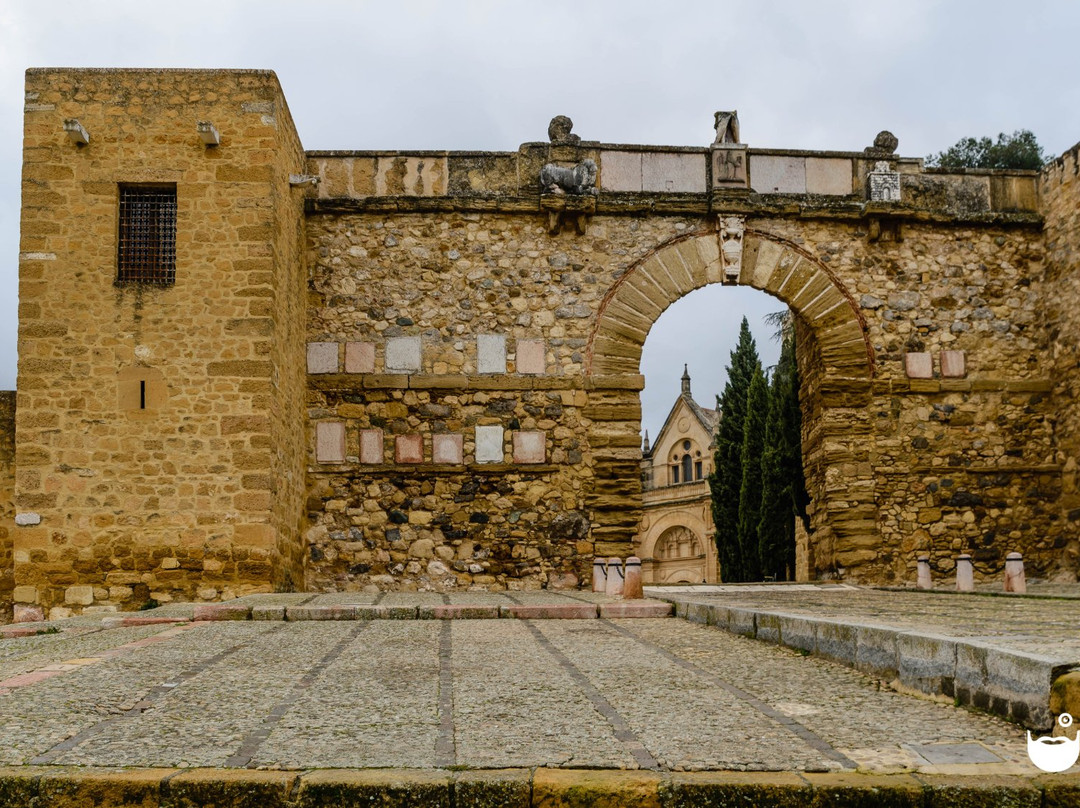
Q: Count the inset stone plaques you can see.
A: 13